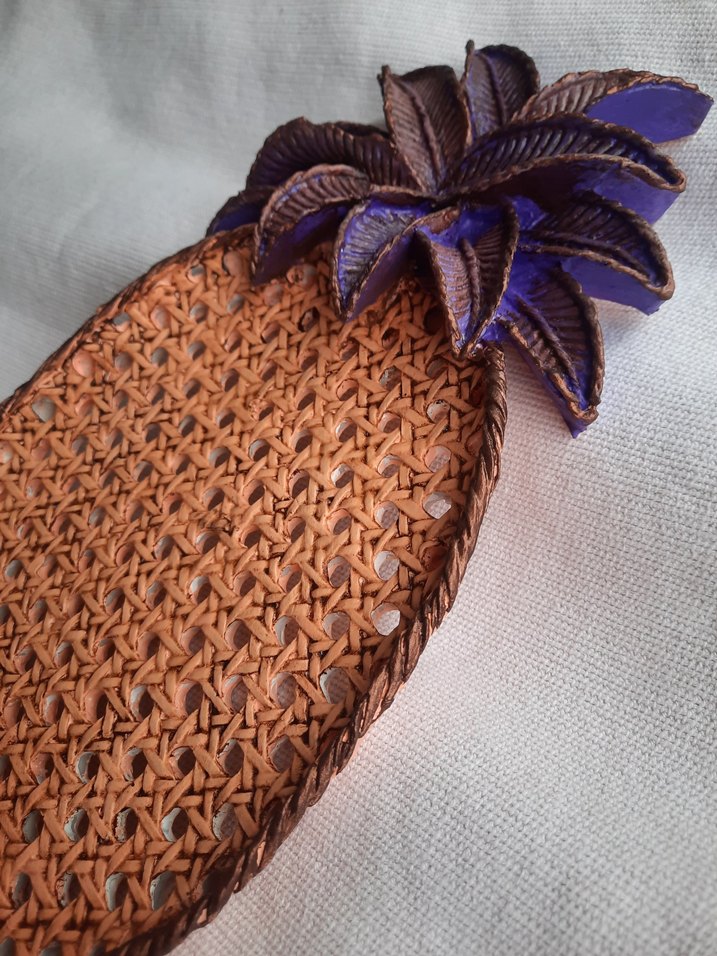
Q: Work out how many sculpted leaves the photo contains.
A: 11